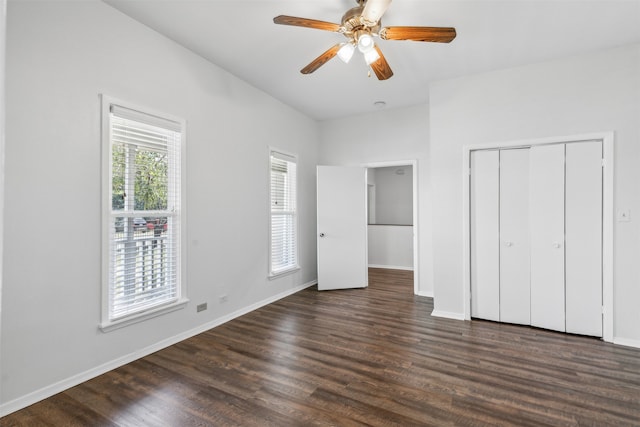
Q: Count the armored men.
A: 0